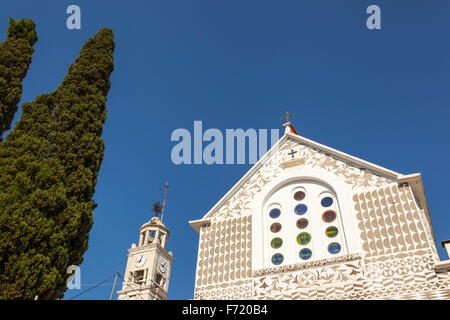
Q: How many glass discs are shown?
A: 13